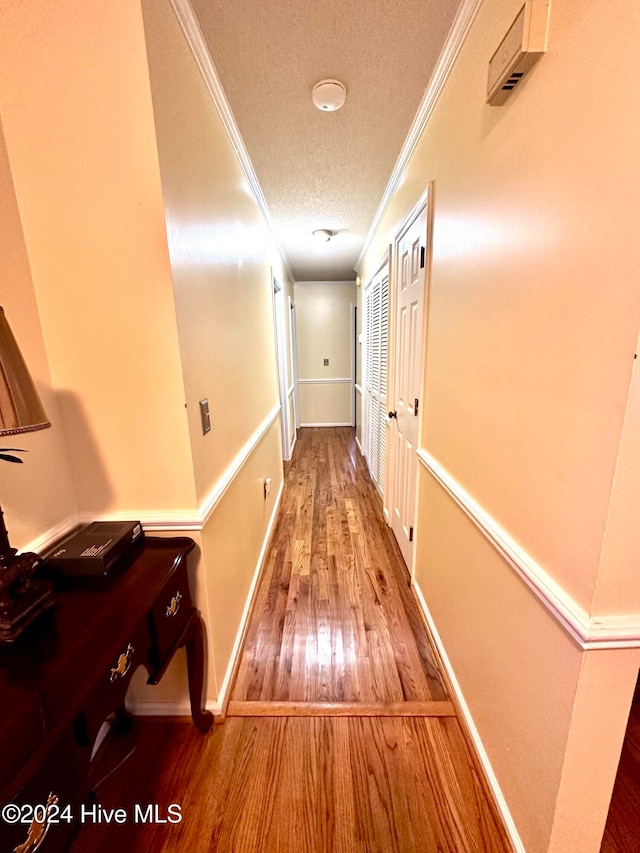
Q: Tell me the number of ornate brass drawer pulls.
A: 3